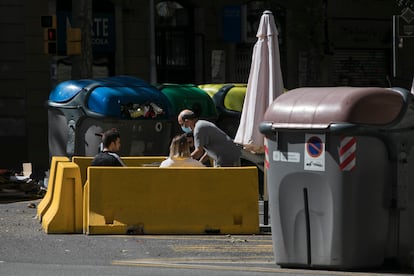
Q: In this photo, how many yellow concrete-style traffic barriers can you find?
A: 4